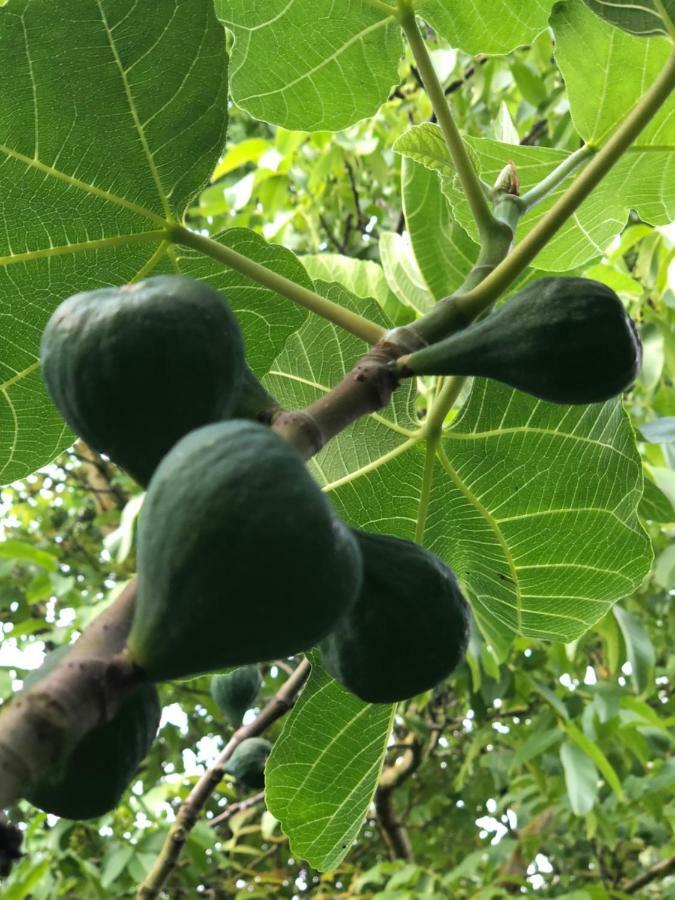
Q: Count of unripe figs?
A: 7